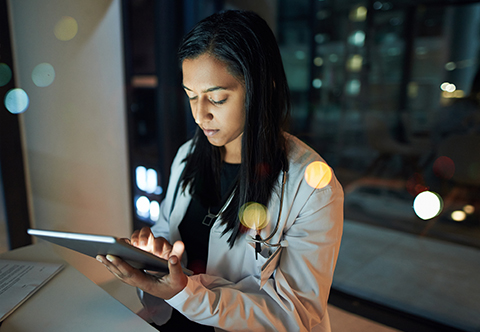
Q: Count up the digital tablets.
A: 1